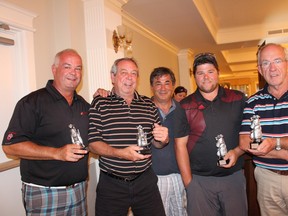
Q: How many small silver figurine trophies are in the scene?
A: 4